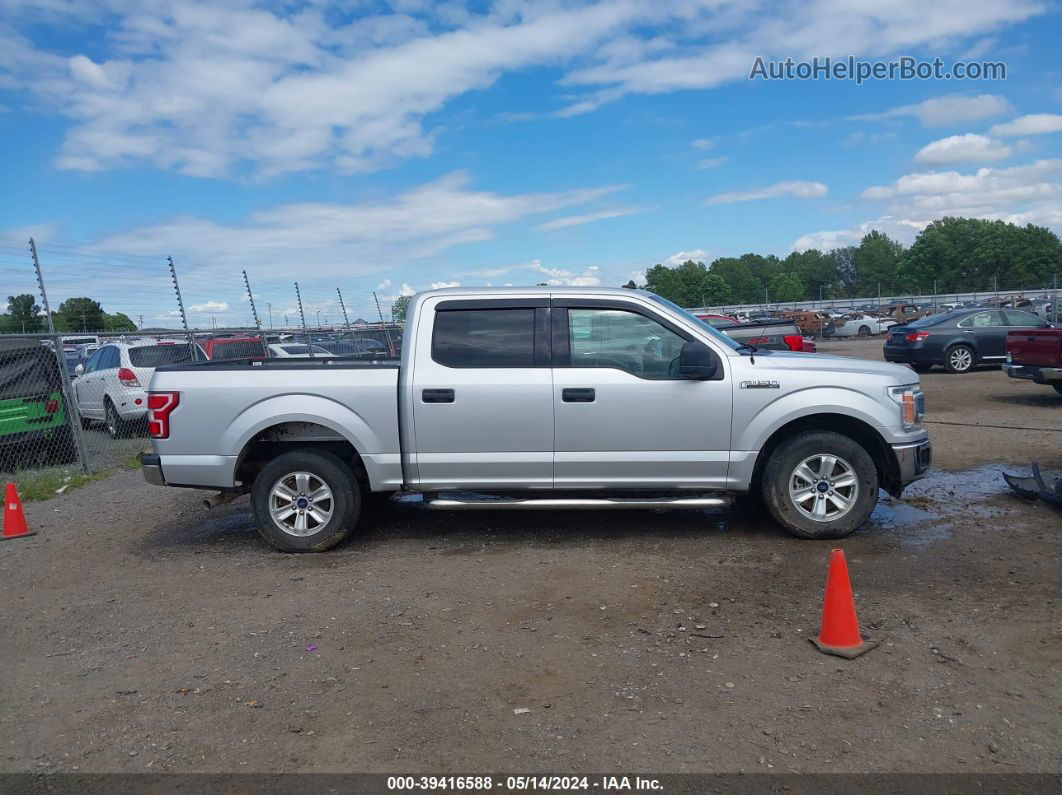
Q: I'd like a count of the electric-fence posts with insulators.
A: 6